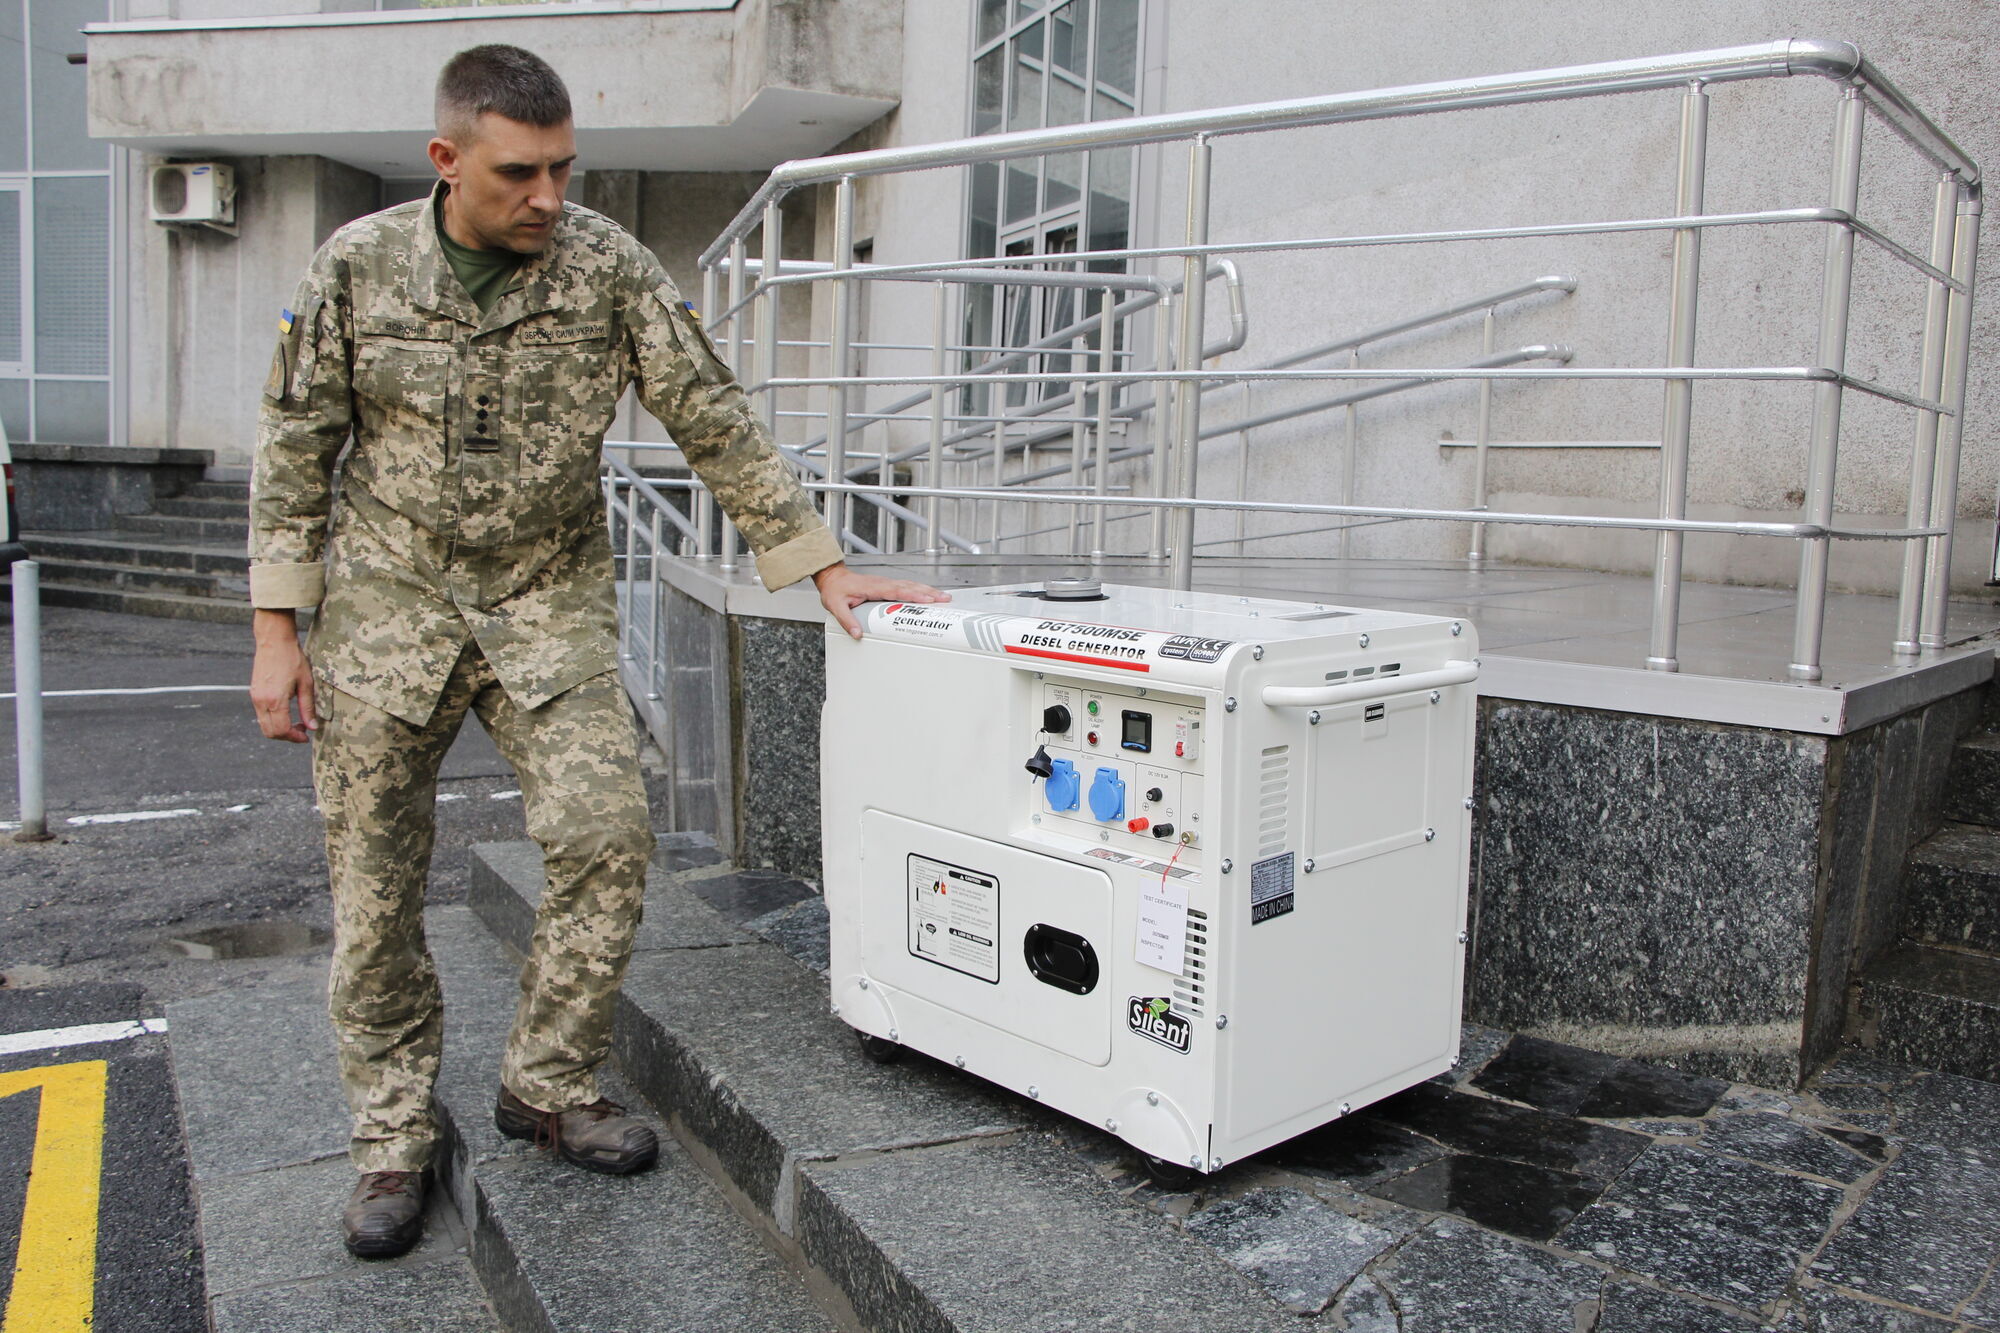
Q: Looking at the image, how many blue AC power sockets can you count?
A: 2